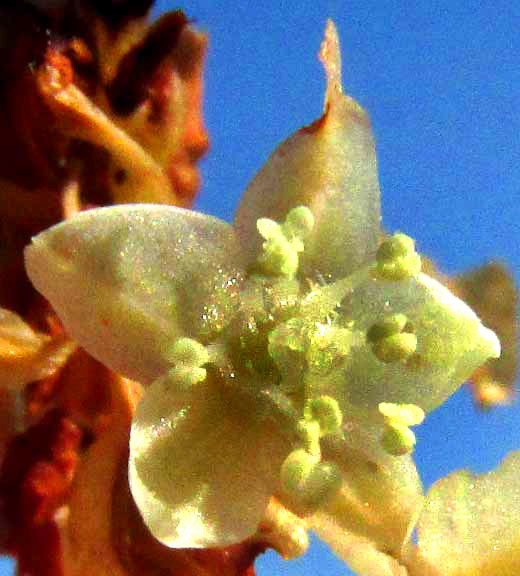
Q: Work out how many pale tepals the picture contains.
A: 5